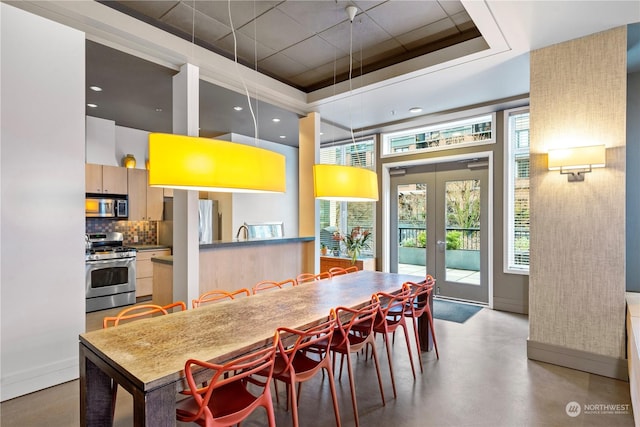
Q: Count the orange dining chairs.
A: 10